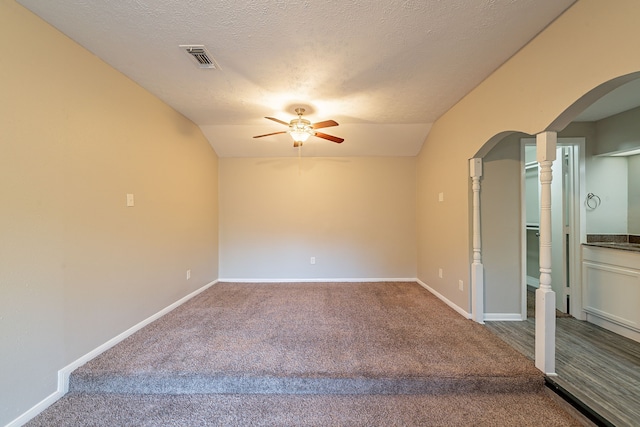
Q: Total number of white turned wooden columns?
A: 2